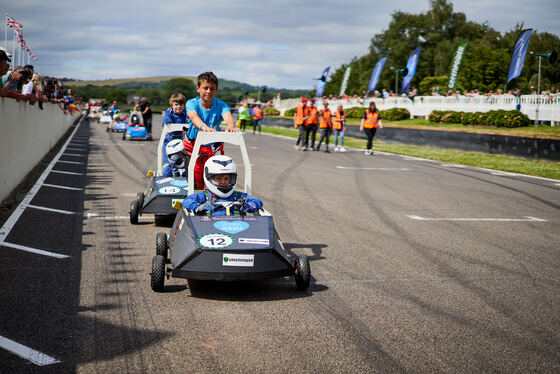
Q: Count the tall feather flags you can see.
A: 6